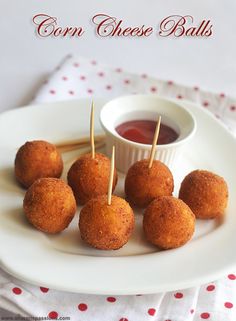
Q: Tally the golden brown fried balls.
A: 7